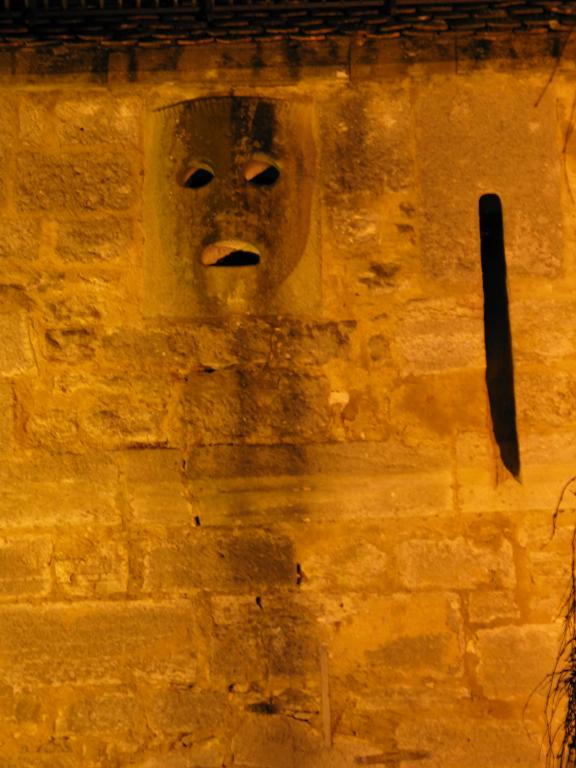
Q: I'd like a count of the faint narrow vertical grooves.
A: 1